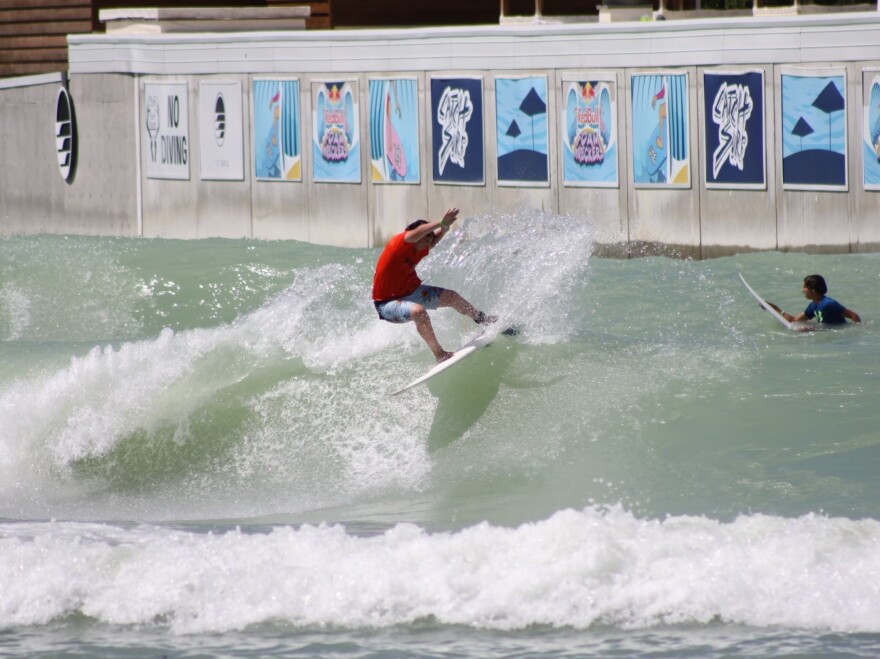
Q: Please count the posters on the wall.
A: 12